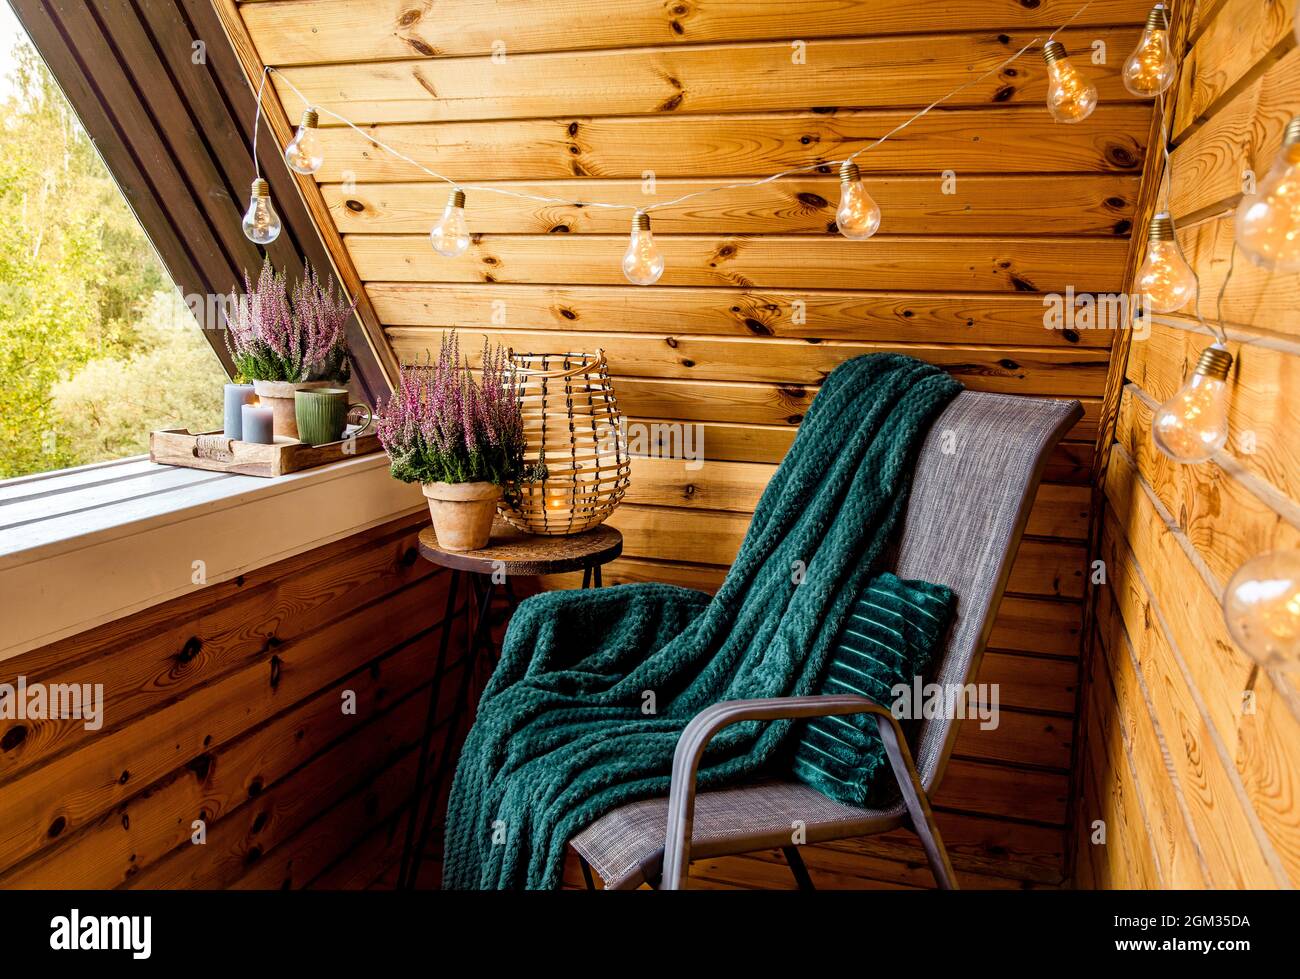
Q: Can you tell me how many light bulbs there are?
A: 11